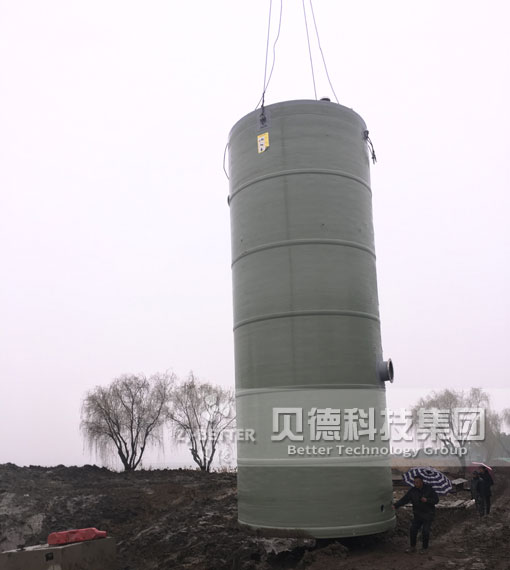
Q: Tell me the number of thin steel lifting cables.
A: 4